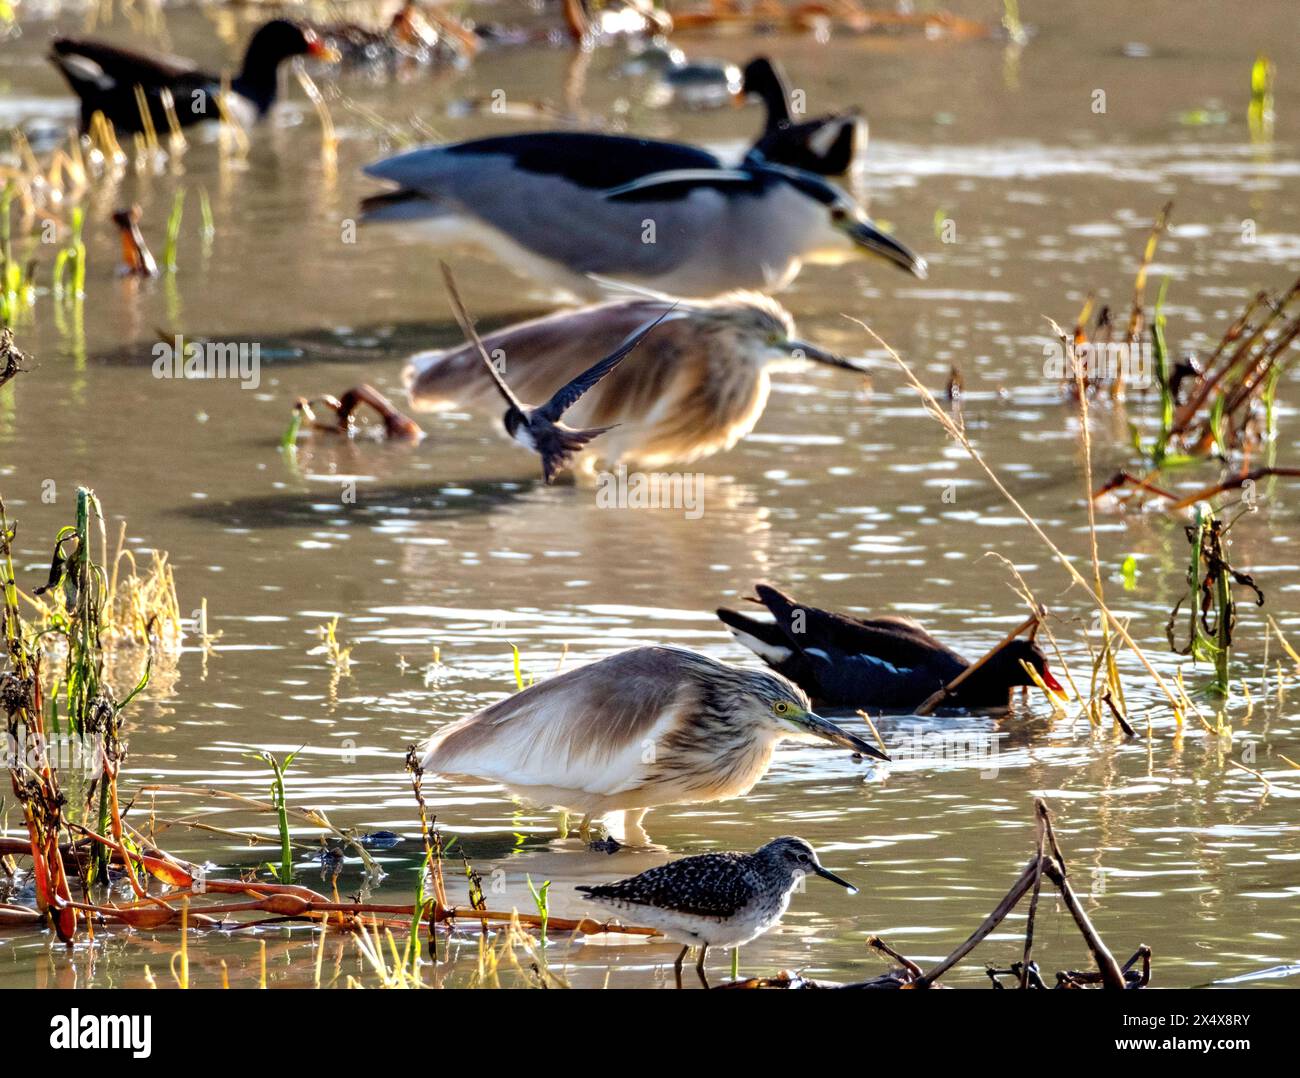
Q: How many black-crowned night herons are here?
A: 1